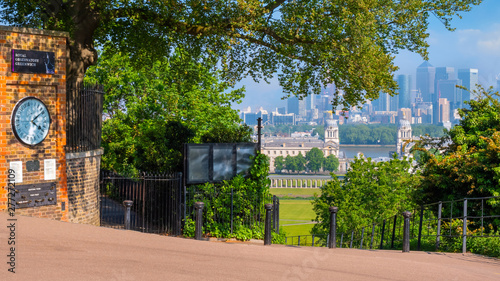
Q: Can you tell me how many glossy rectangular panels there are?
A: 3